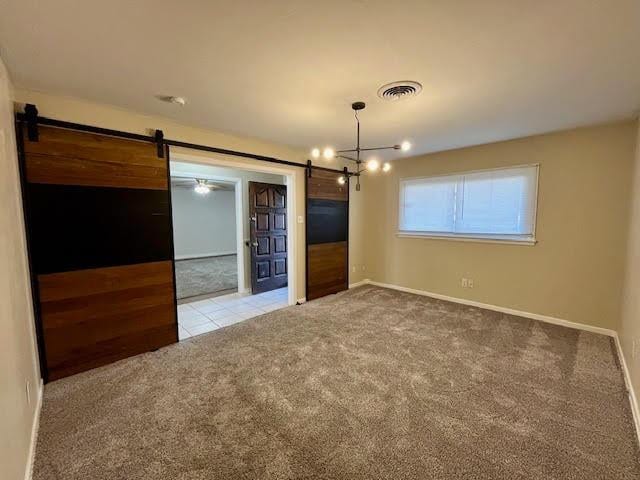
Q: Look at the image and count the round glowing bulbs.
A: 6